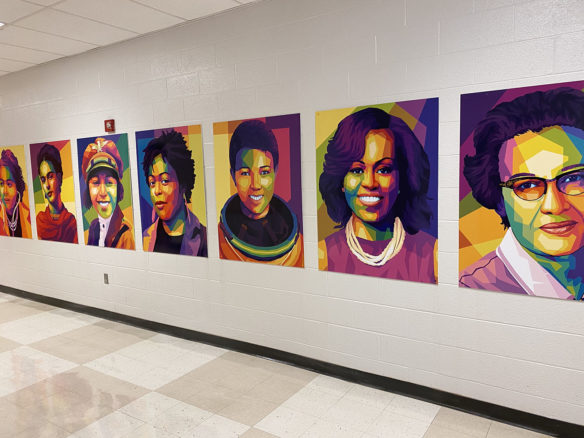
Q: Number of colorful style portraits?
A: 7